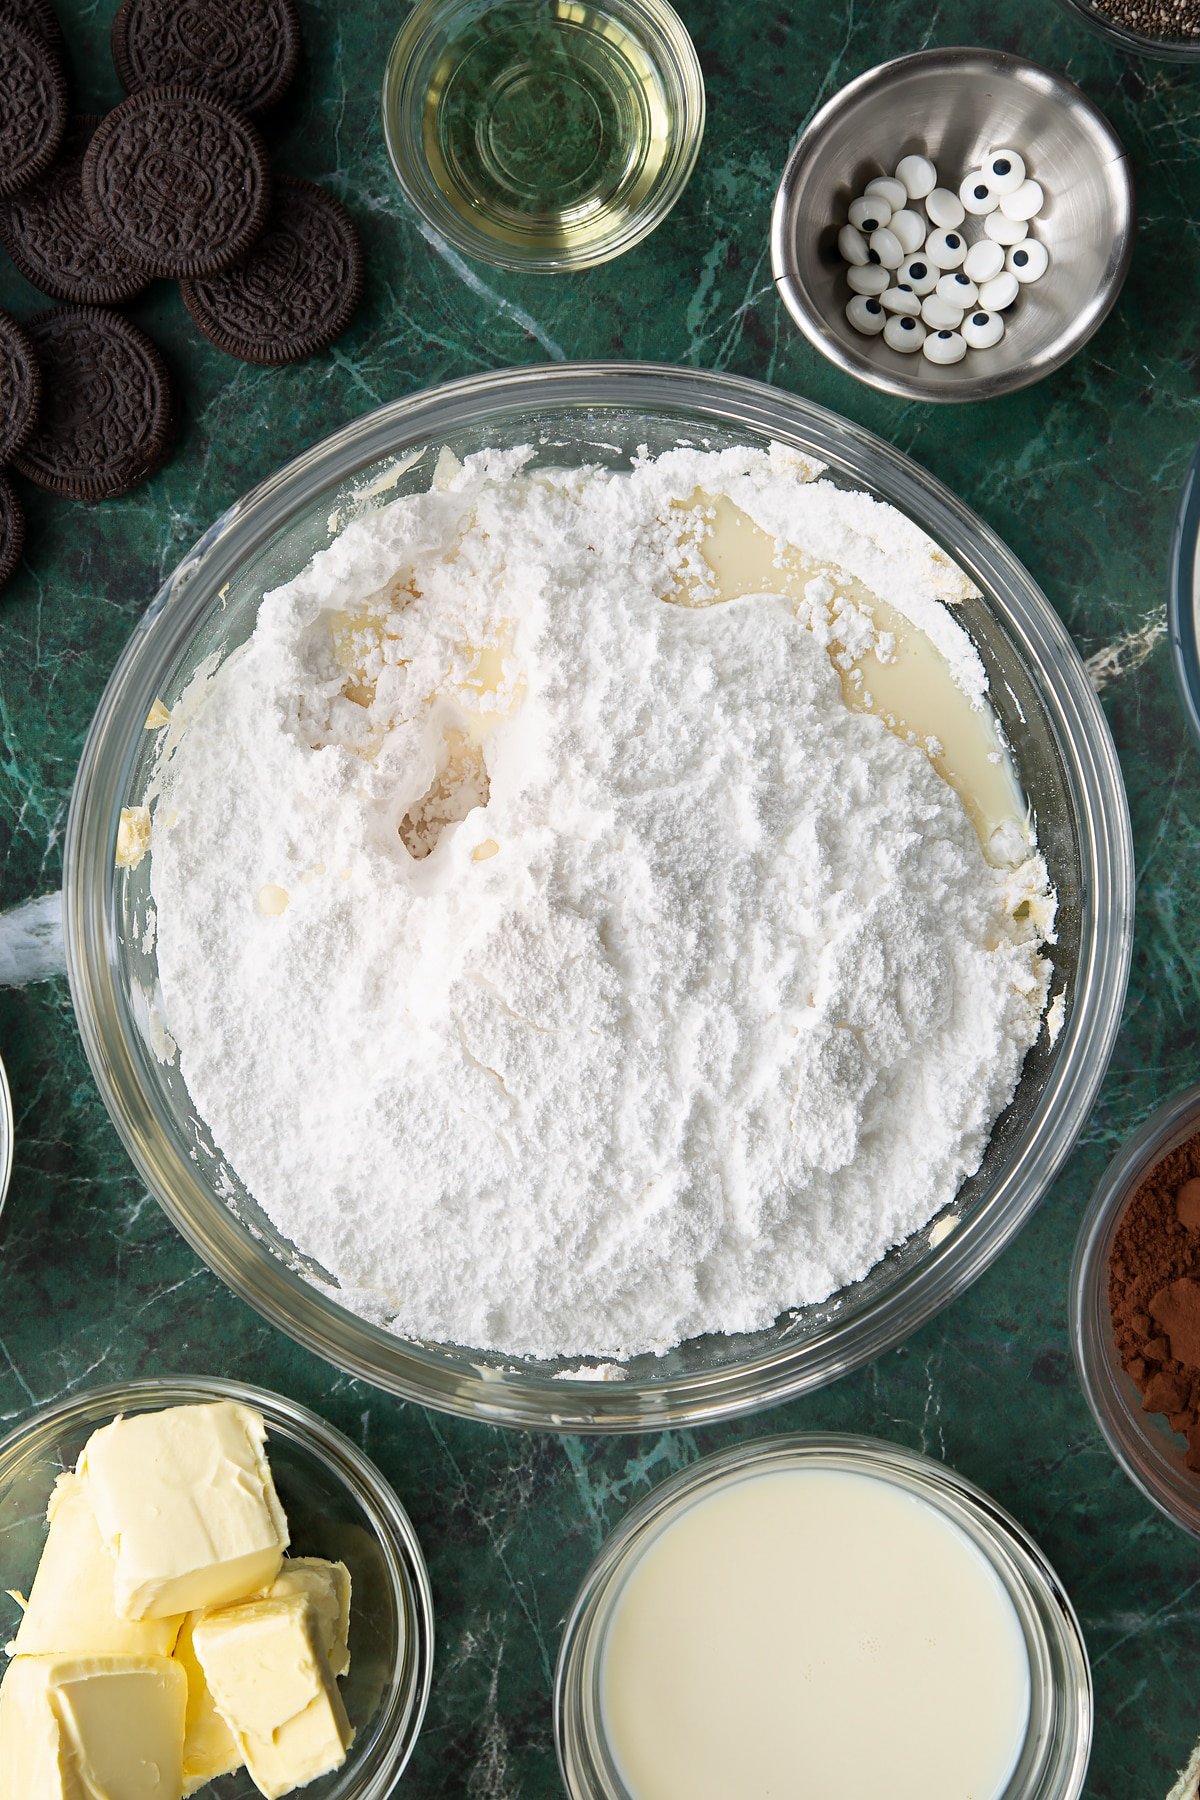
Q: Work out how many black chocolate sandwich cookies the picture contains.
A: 9